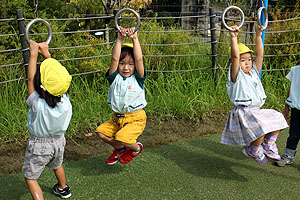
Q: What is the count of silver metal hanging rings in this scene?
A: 4